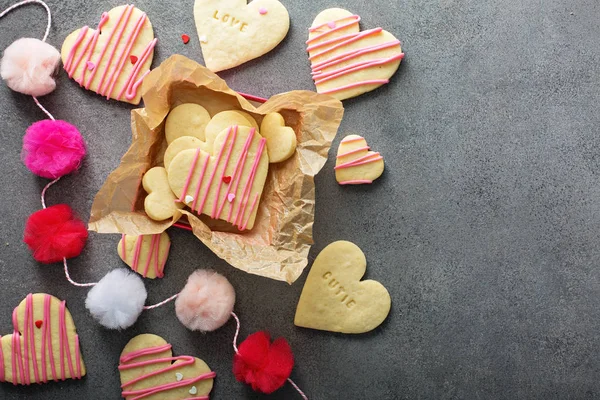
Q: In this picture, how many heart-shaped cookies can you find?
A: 13